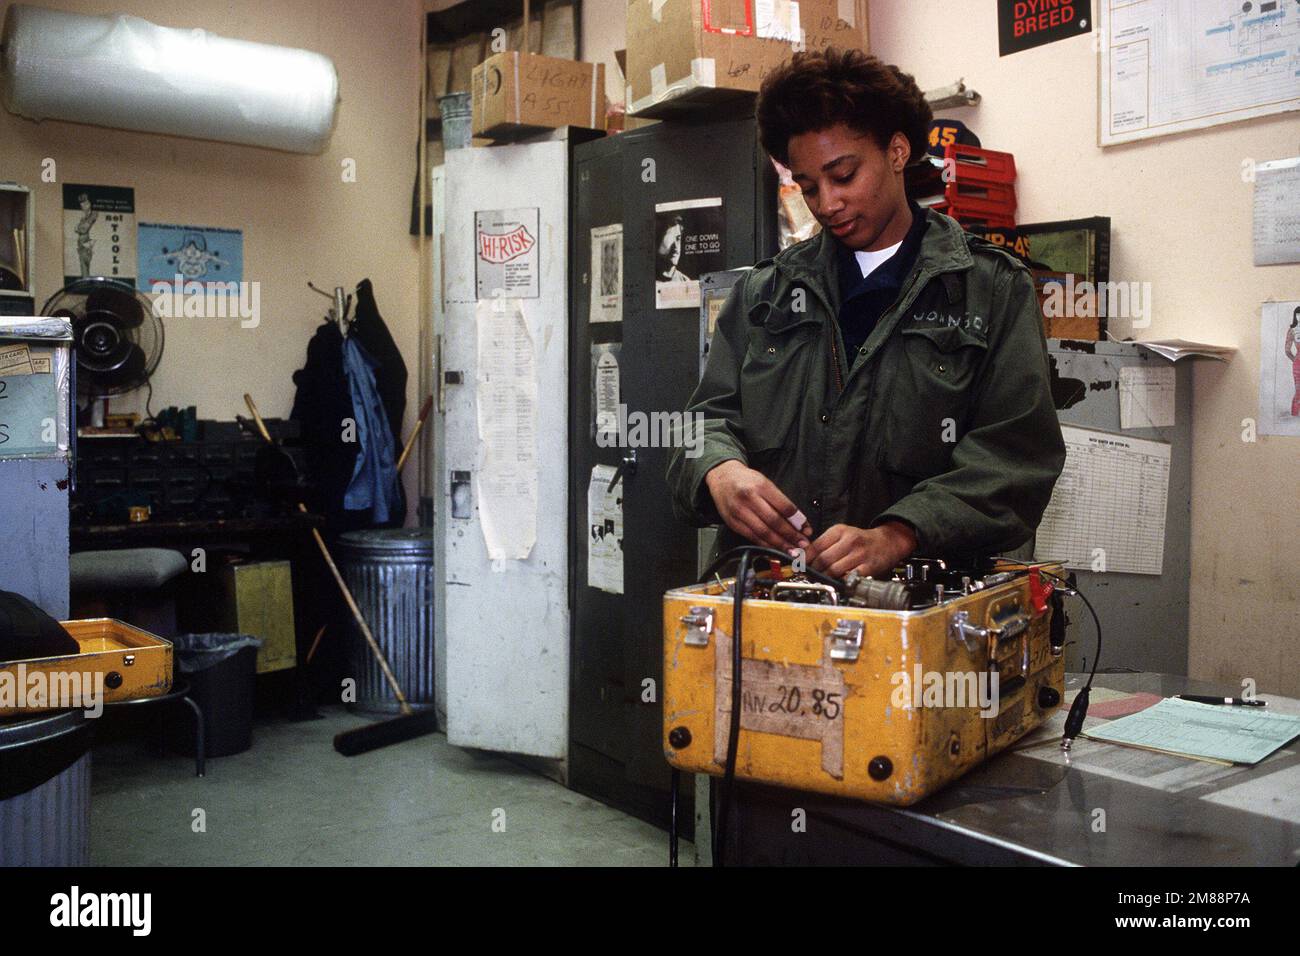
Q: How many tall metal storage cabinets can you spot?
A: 2